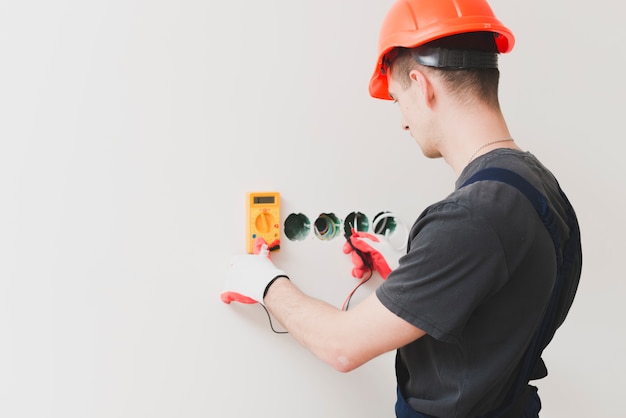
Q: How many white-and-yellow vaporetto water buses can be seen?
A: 0